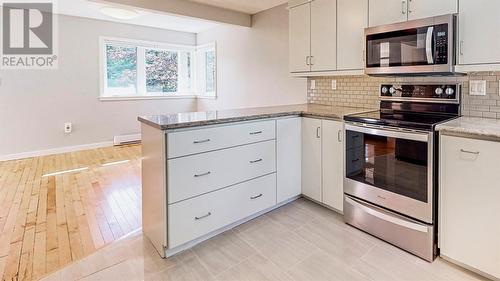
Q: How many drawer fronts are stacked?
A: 3